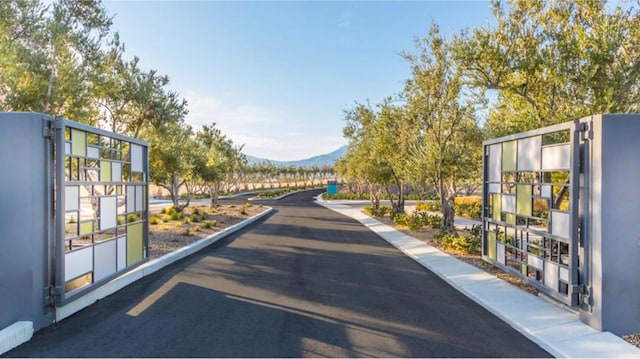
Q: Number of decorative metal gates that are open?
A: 2